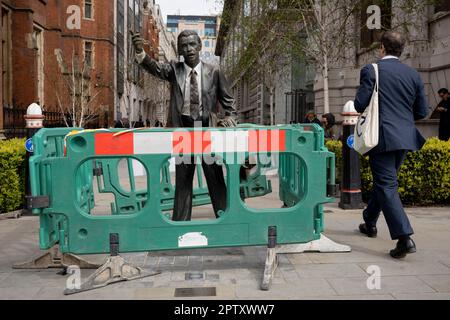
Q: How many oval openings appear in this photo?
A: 3